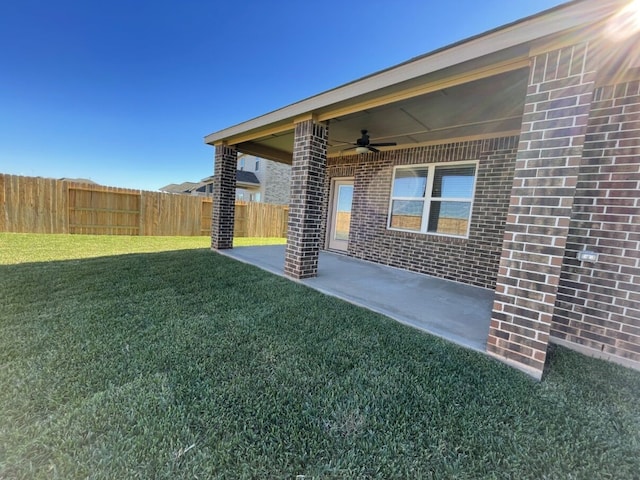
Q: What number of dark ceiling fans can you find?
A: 1